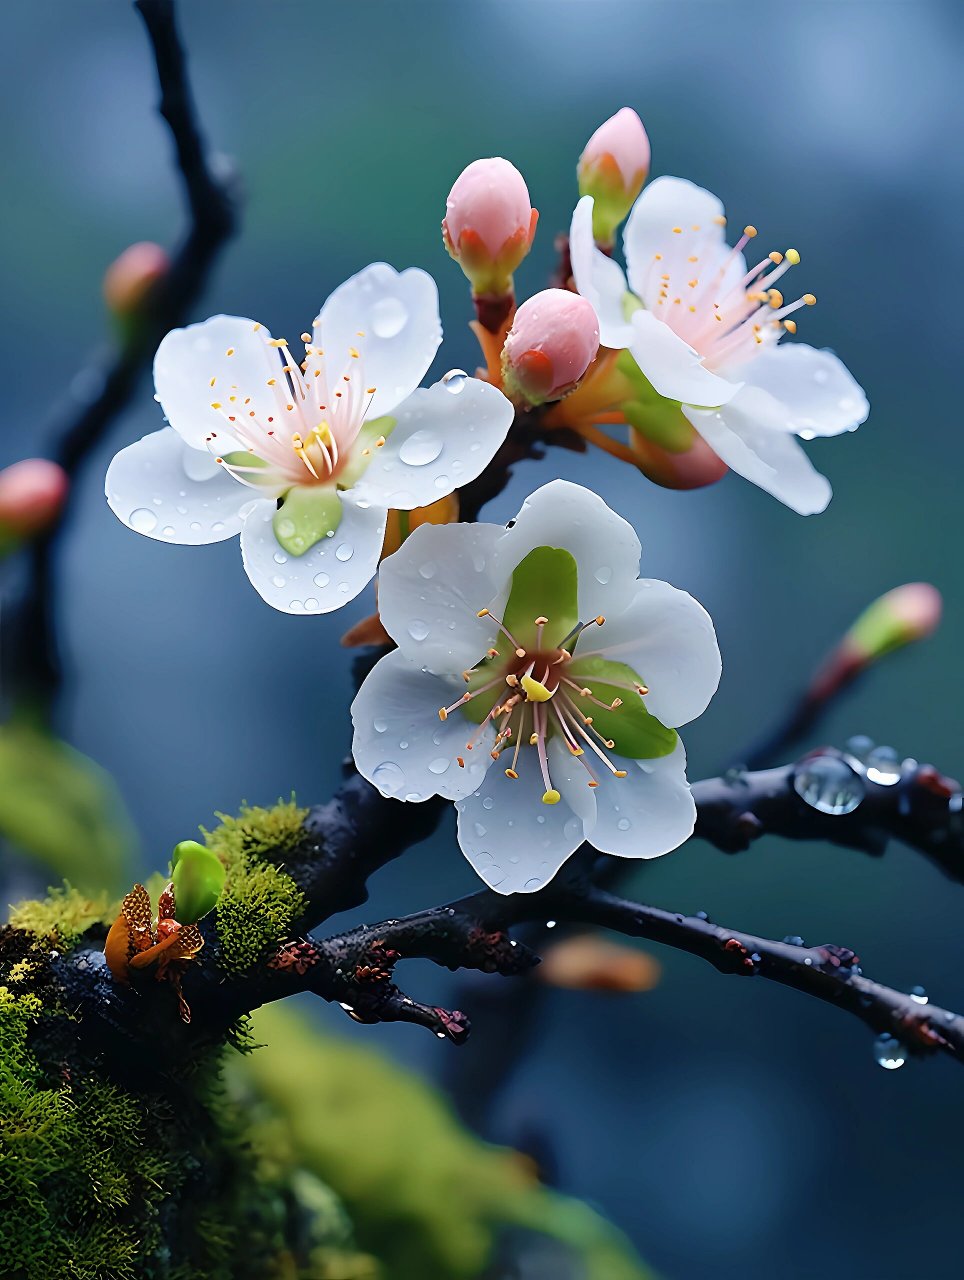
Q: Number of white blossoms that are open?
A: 3